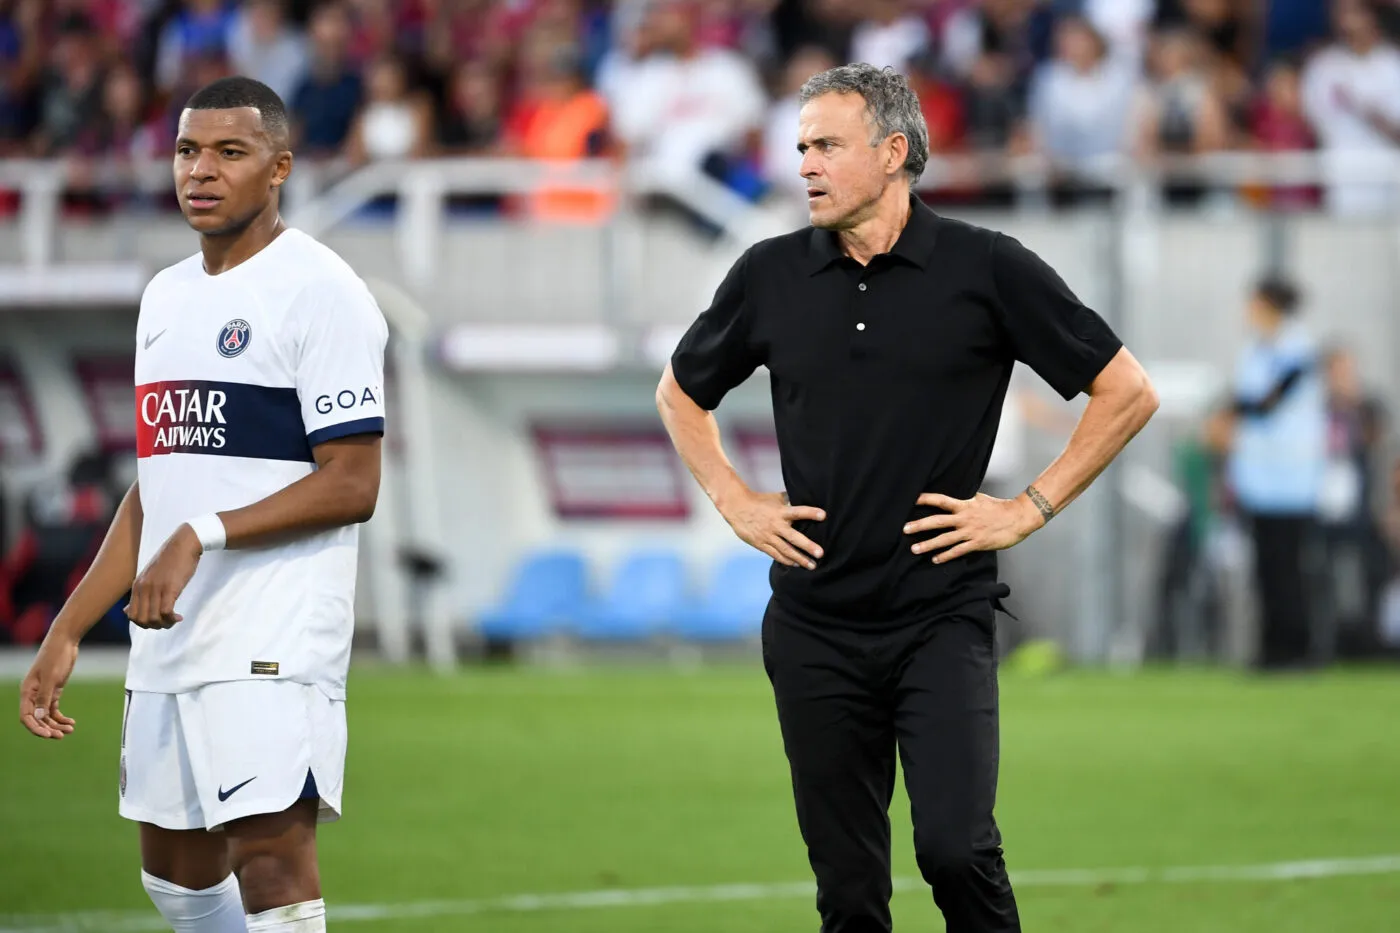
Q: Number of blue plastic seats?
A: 3